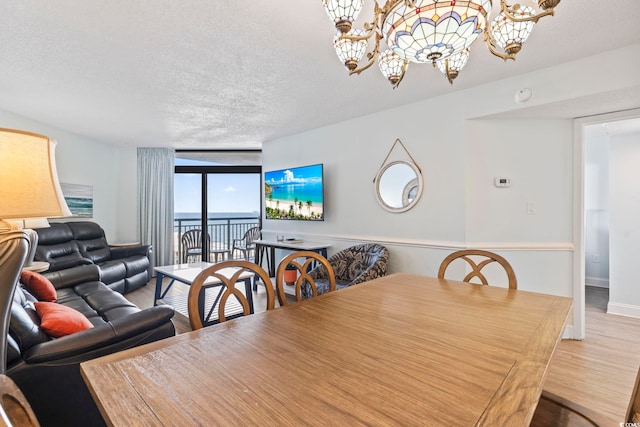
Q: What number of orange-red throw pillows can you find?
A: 2